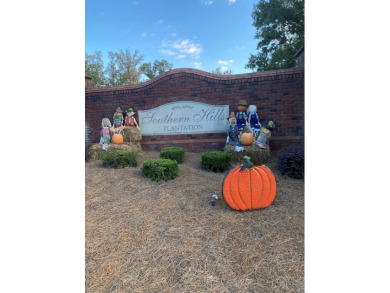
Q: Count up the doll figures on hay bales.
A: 7